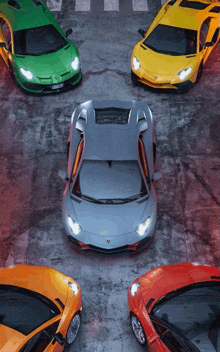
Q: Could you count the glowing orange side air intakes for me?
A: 2